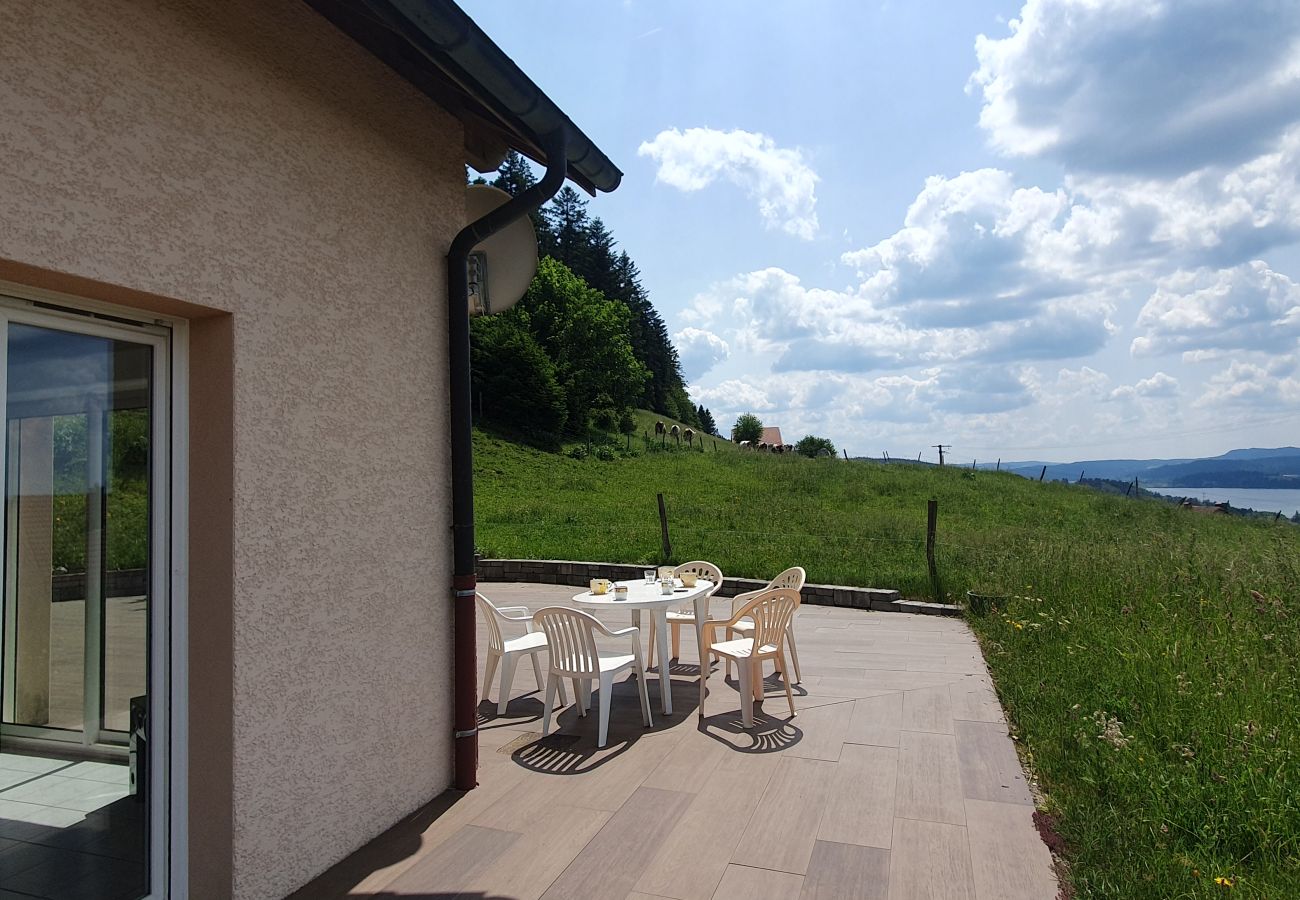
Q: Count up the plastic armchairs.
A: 5